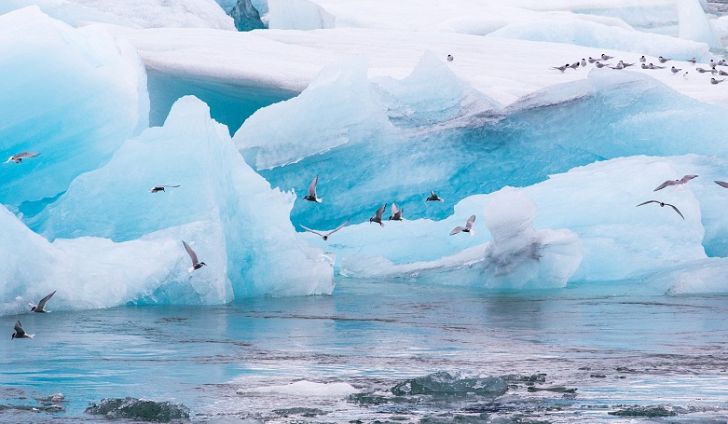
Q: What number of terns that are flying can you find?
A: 14